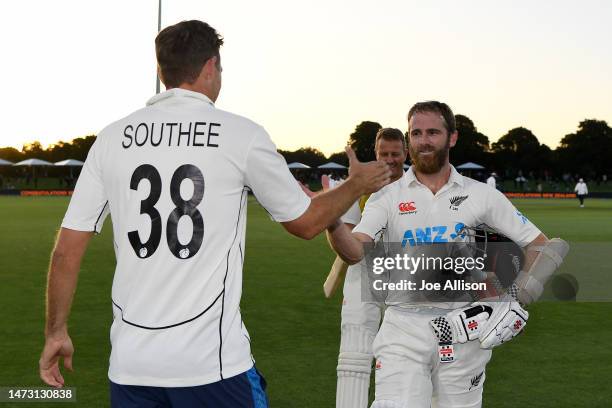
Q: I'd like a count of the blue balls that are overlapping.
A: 0